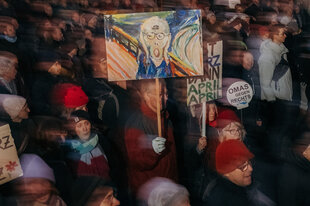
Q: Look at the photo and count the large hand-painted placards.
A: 1